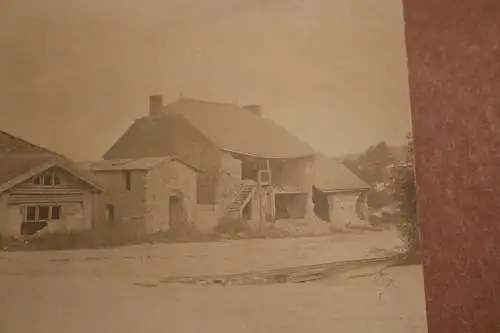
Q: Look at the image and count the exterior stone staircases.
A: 1